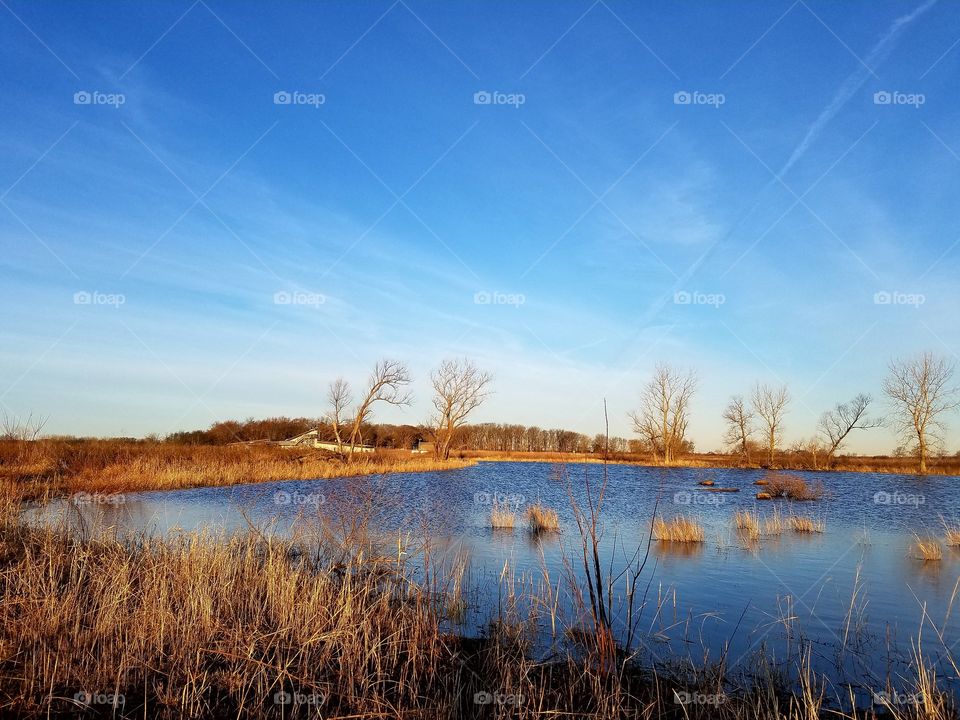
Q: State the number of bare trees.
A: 8